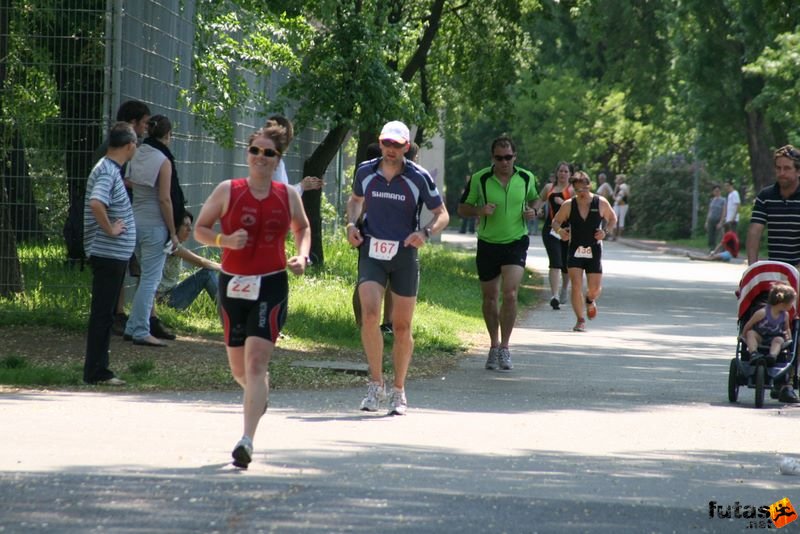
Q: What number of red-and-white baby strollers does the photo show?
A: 1